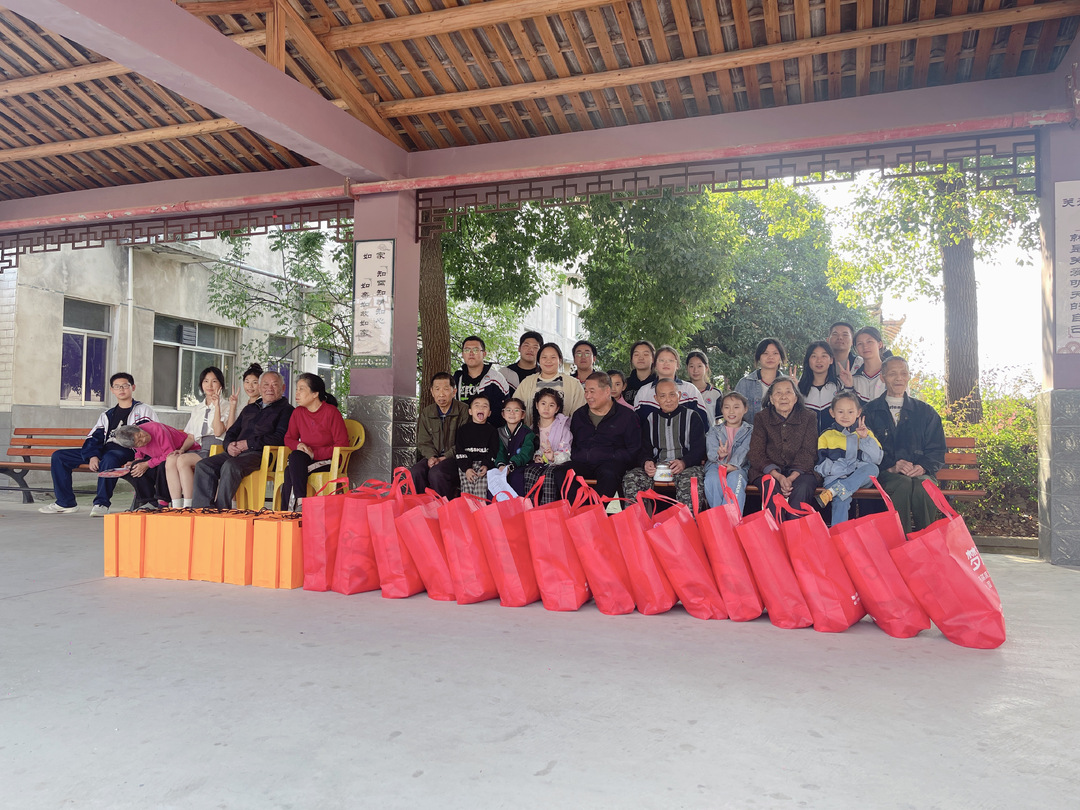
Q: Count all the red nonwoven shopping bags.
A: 15